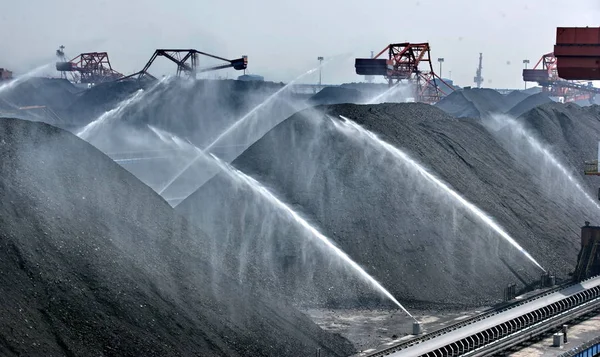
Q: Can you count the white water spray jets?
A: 7